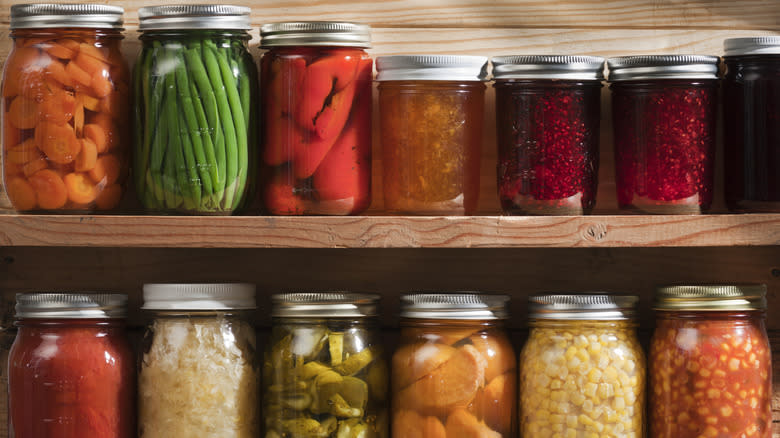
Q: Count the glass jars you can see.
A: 13